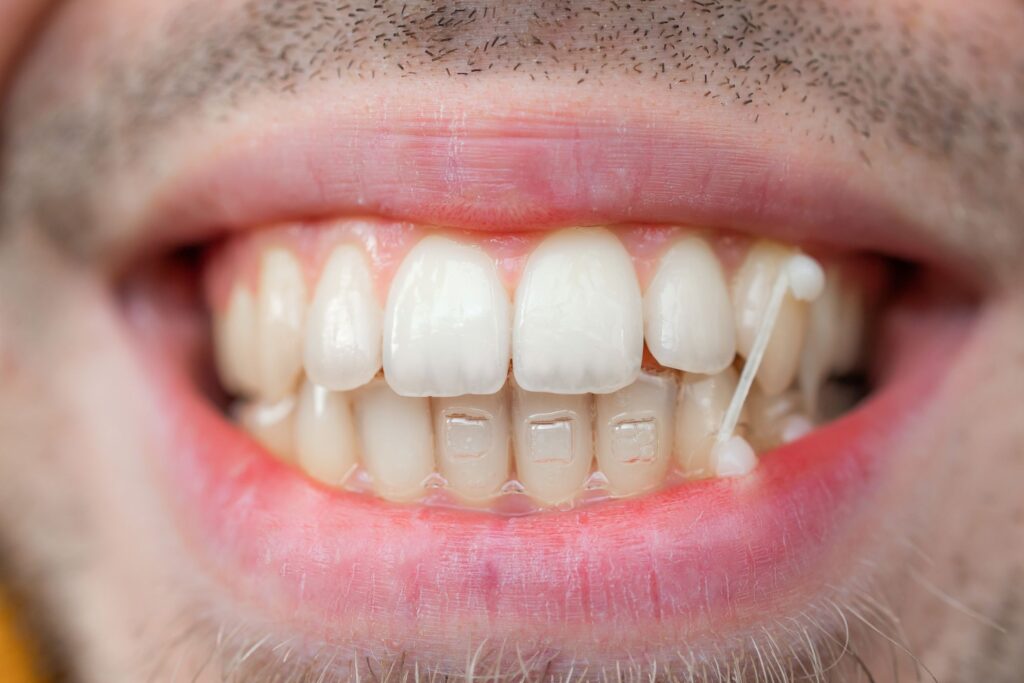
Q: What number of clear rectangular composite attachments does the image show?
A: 3